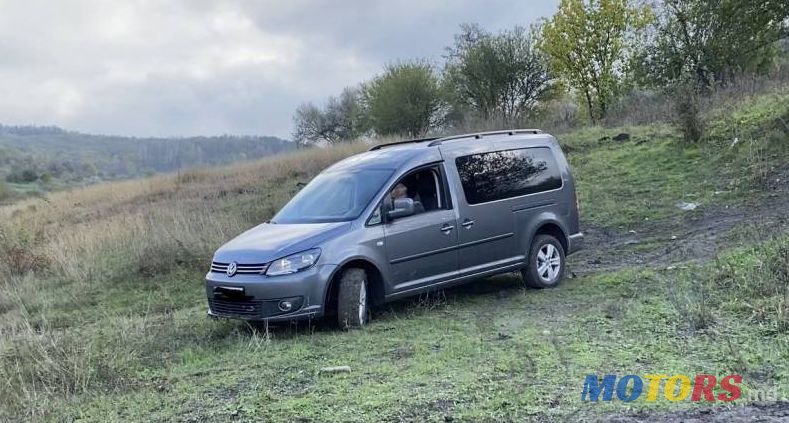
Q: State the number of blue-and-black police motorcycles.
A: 0